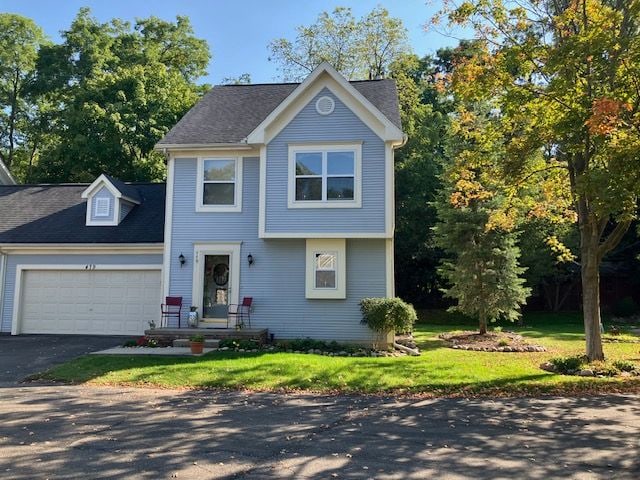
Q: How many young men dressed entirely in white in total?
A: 0